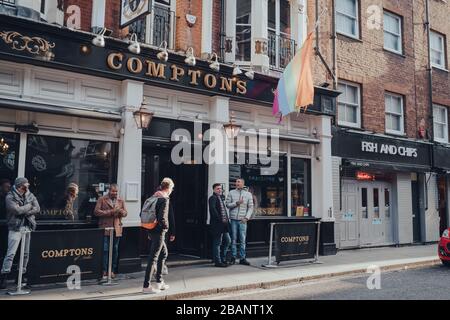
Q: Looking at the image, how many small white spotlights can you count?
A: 7